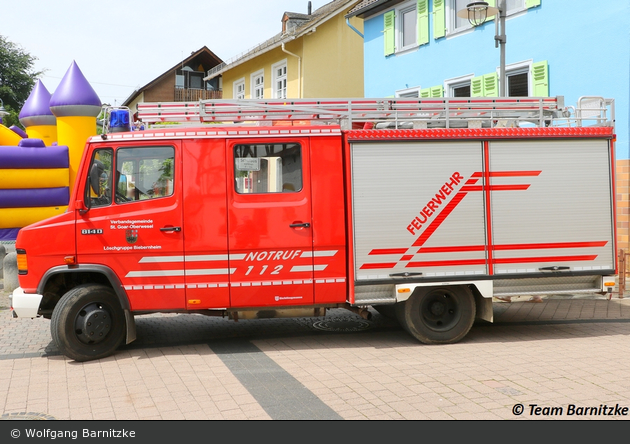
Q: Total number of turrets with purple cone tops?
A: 2